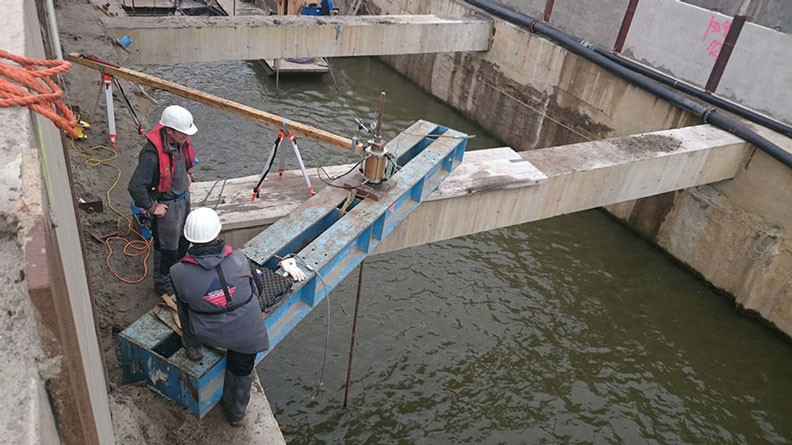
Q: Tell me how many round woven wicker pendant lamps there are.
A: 0